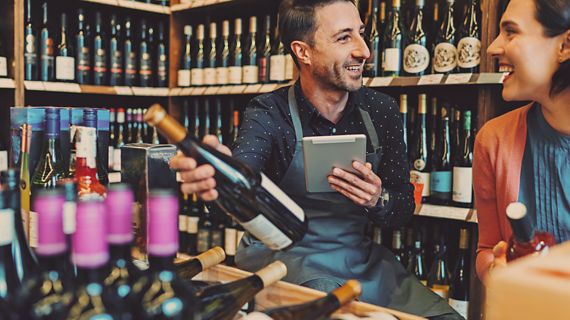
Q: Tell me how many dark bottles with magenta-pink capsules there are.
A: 4